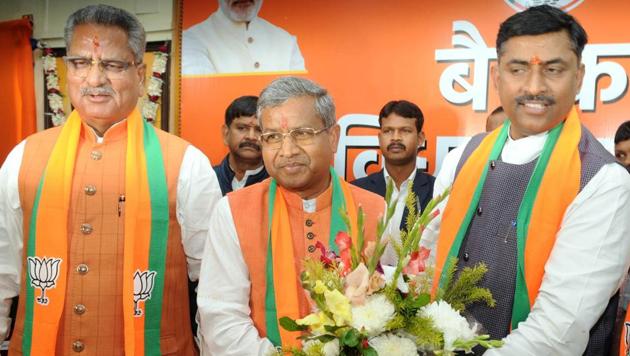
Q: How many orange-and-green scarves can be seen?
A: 3